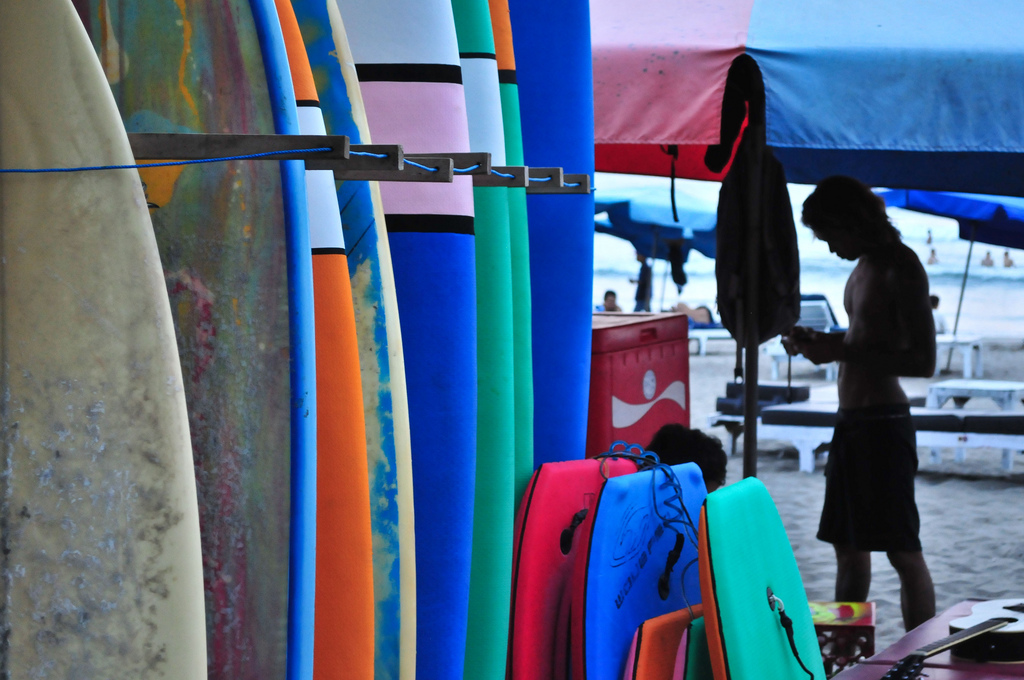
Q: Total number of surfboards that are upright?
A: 8